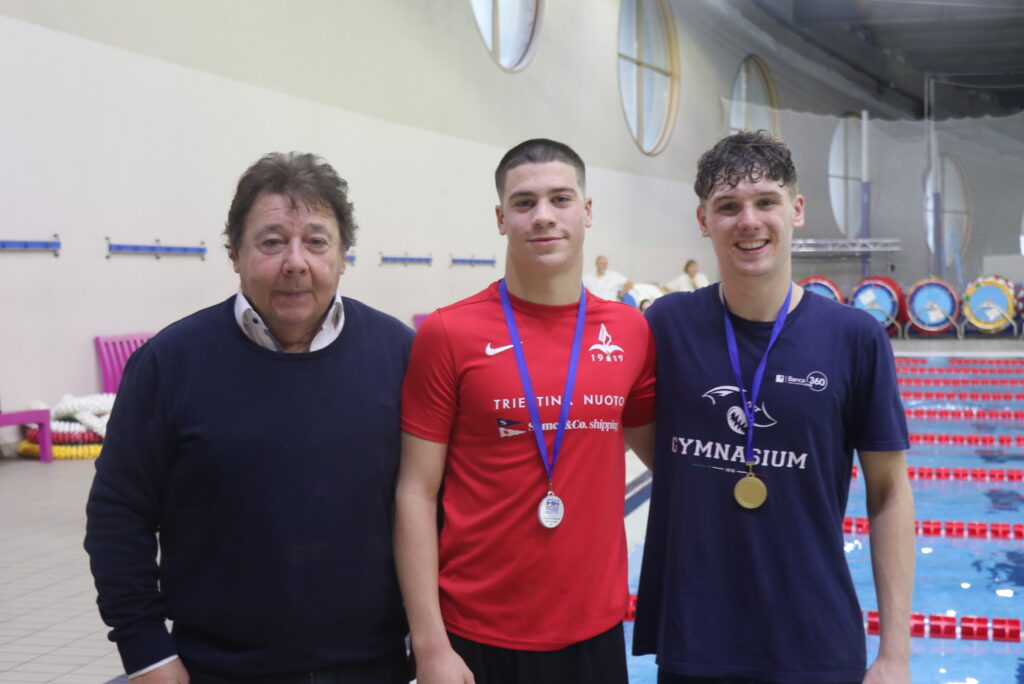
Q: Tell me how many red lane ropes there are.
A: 9